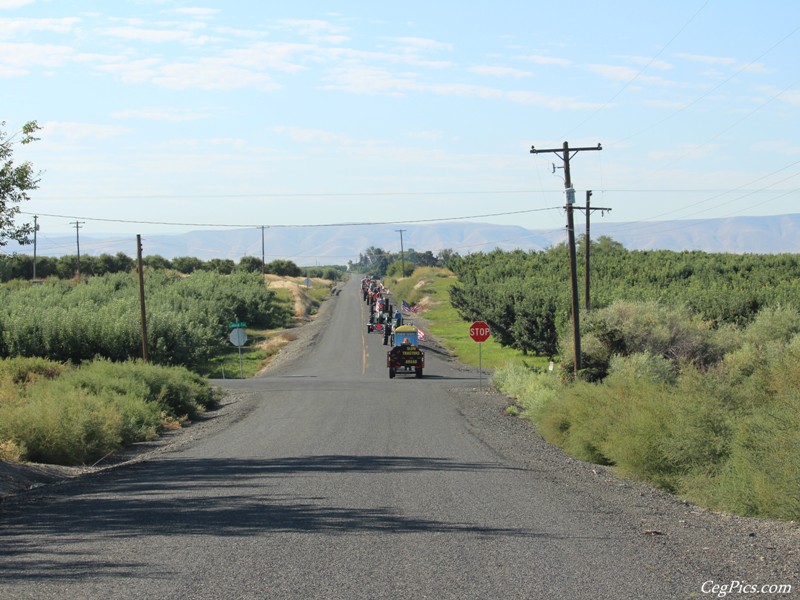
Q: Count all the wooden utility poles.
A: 7